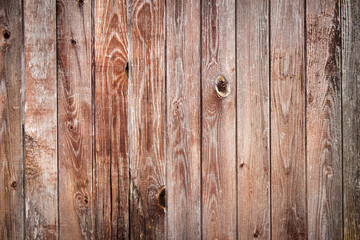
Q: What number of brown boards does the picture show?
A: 11